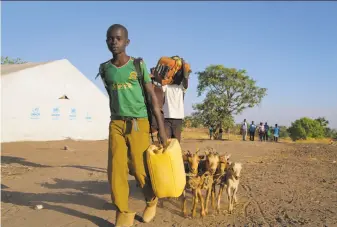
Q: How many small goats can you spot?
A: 4